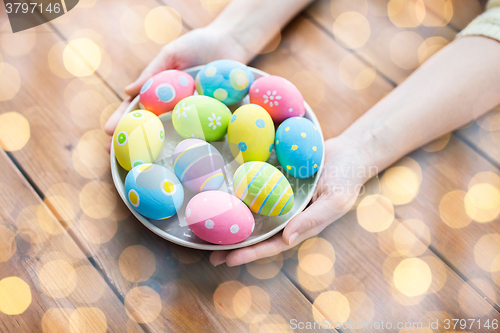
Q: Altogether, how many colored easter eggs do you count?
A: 11